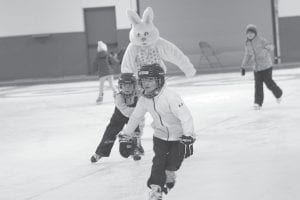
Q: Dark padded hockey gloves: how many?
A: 2